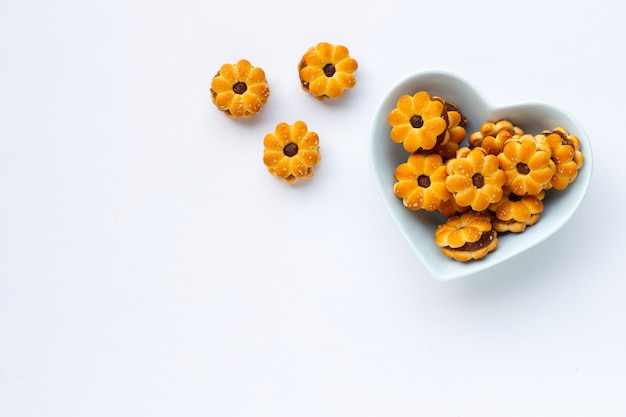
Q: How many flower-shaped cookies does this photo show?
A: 13